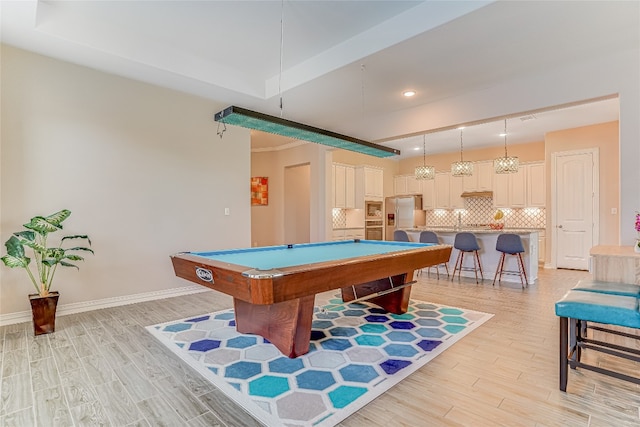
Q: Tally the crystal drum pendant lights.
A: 3